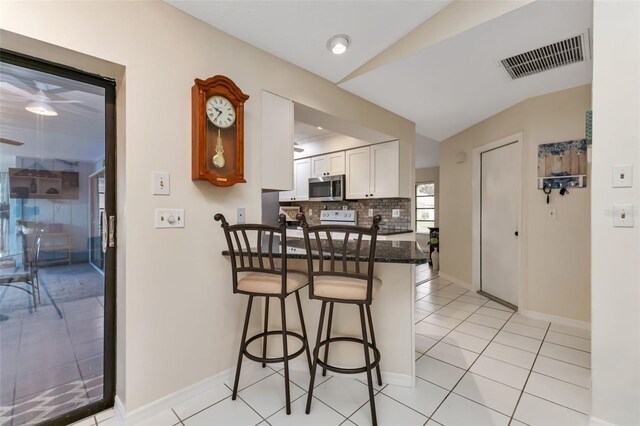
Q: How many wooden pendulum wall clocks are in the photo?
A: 1